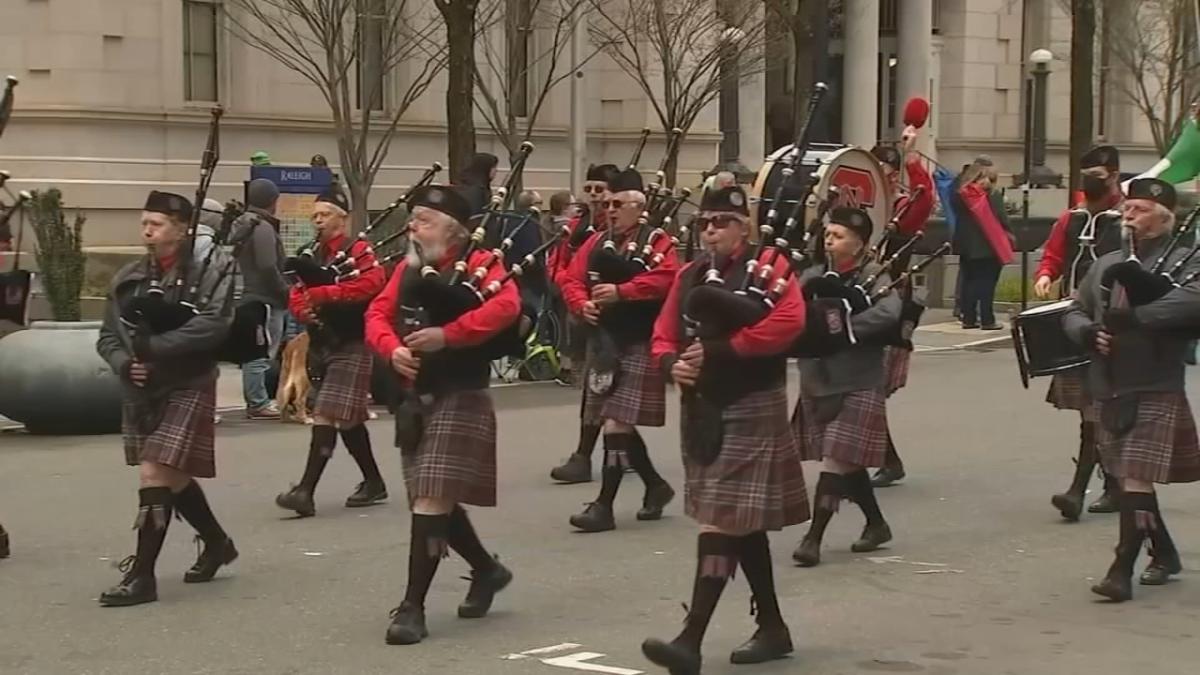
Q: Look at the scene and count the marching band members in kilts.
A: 10